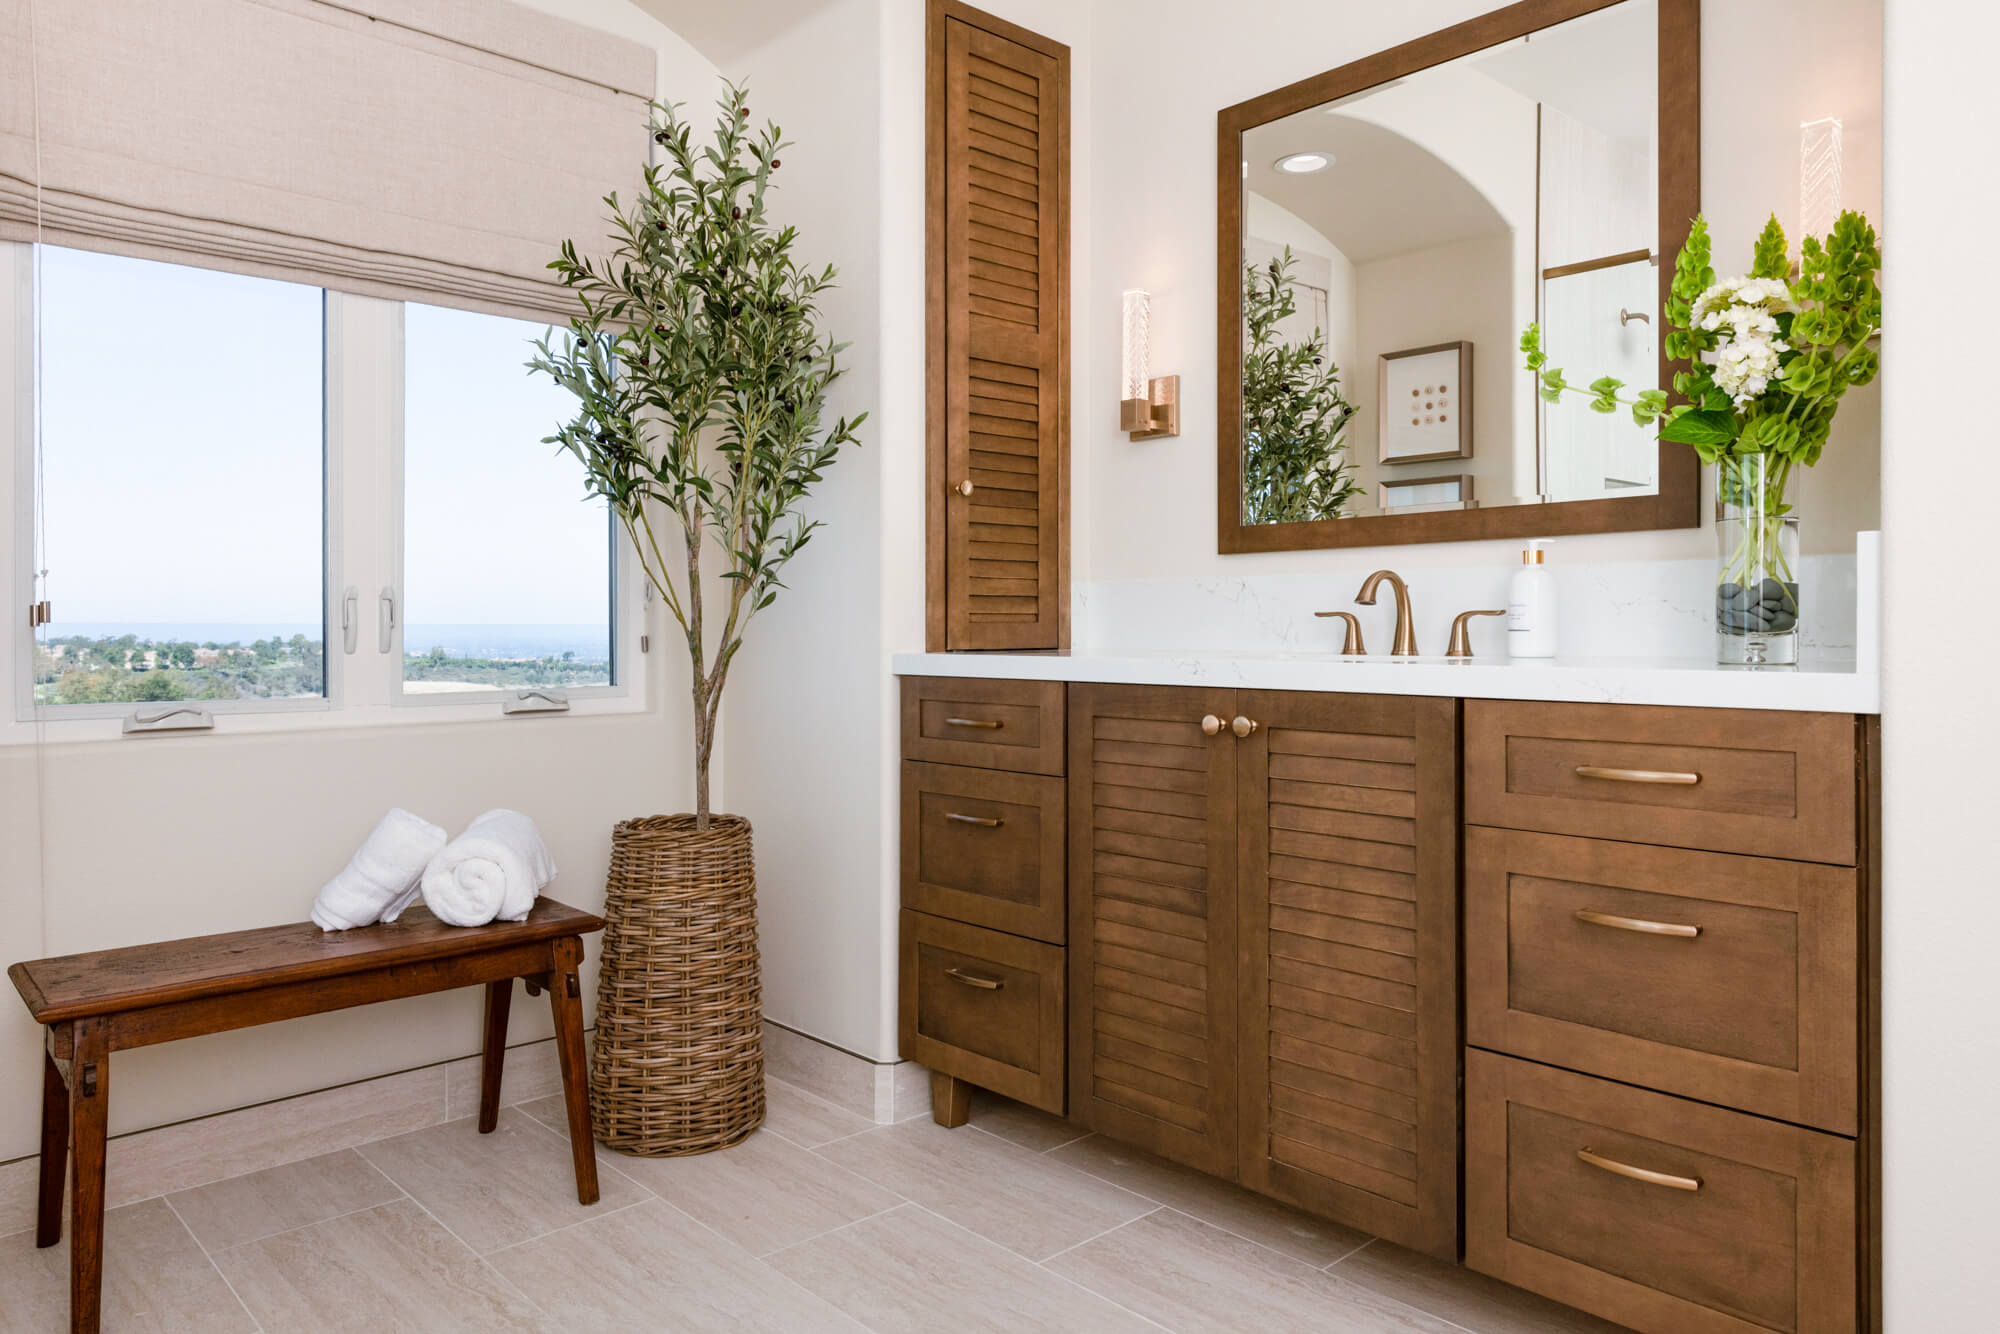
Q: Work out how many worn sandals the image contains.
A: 0